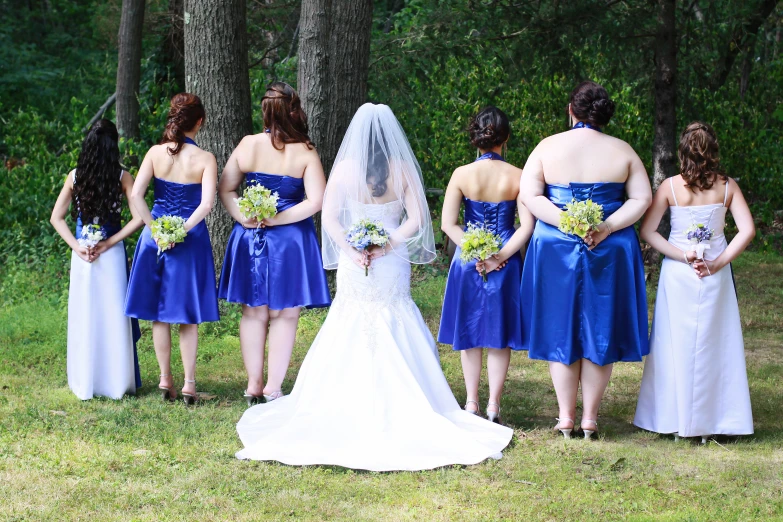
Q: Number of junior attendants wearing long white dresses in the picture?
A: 2